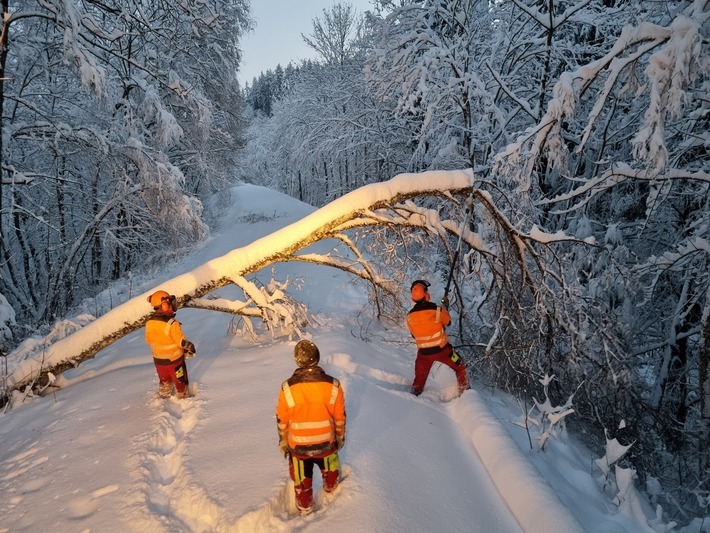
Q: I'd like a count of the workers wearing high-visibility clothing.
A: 3